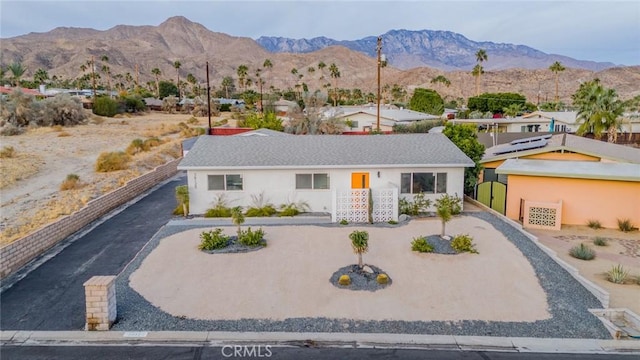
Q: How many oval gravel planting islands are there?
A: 3